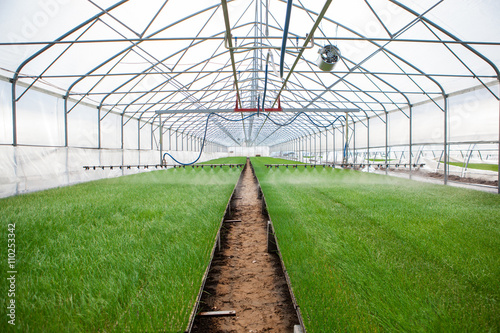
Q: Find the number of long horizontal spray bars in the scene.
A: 2